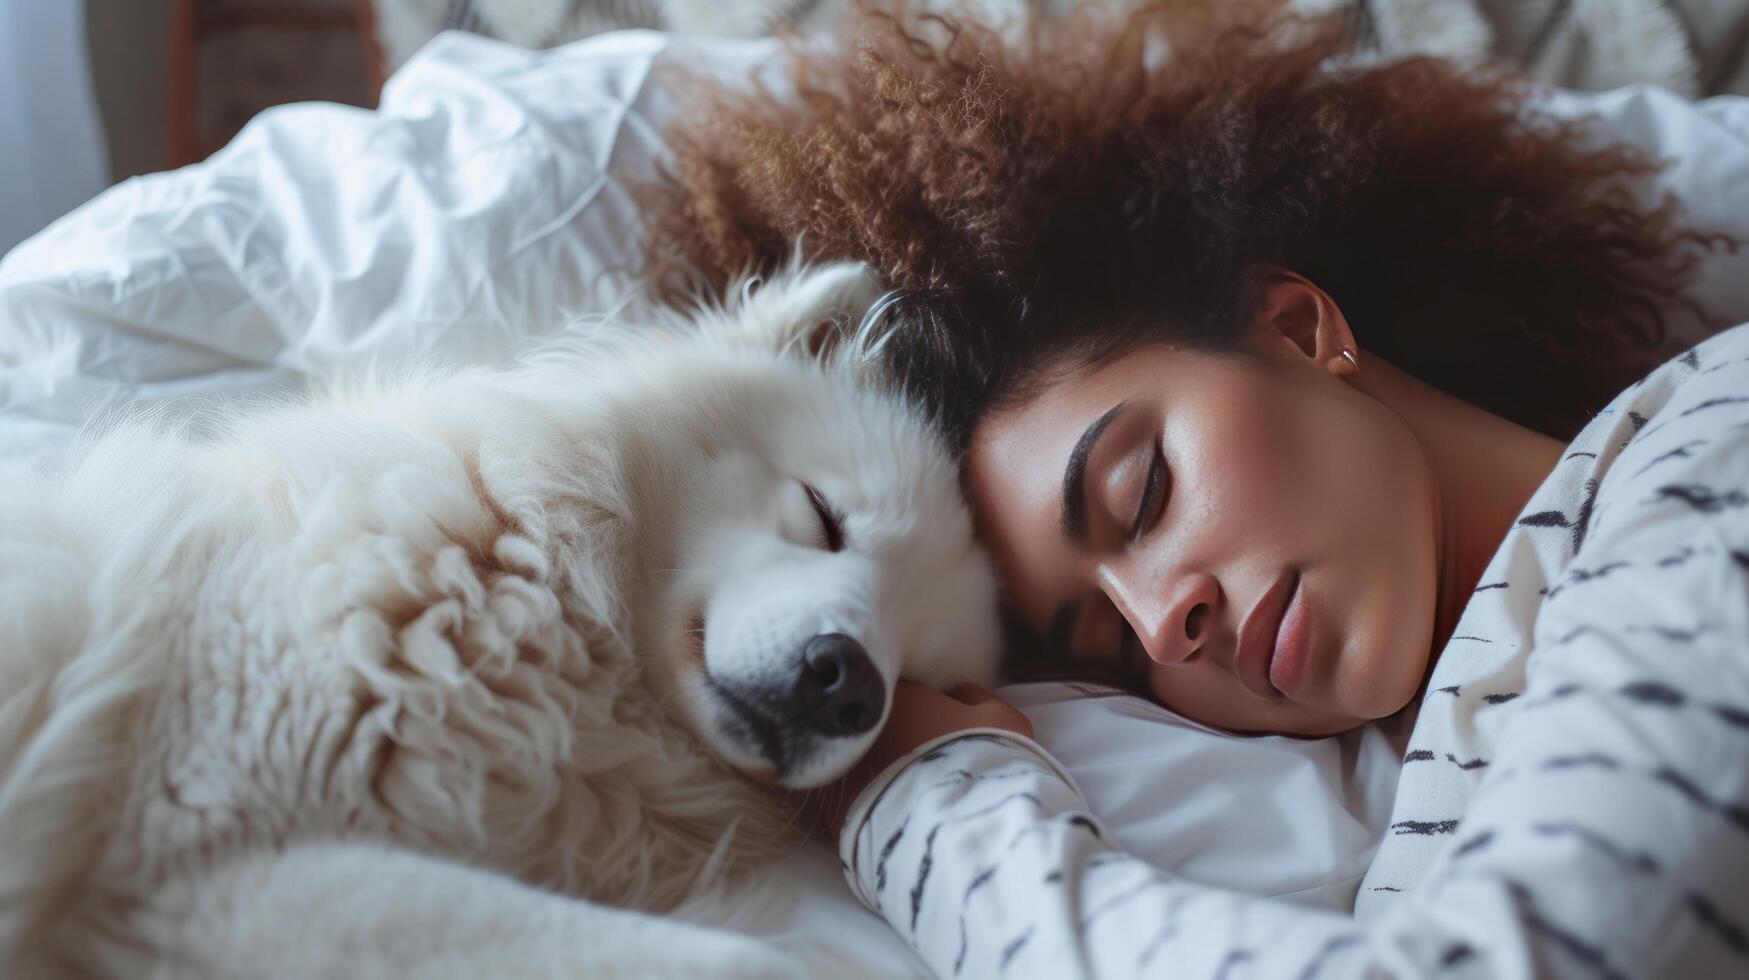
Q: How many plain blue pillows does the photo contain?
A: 0